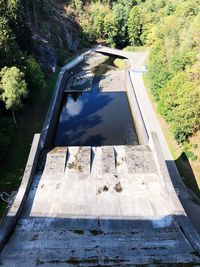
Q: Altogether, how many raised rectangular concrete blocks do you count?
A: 4